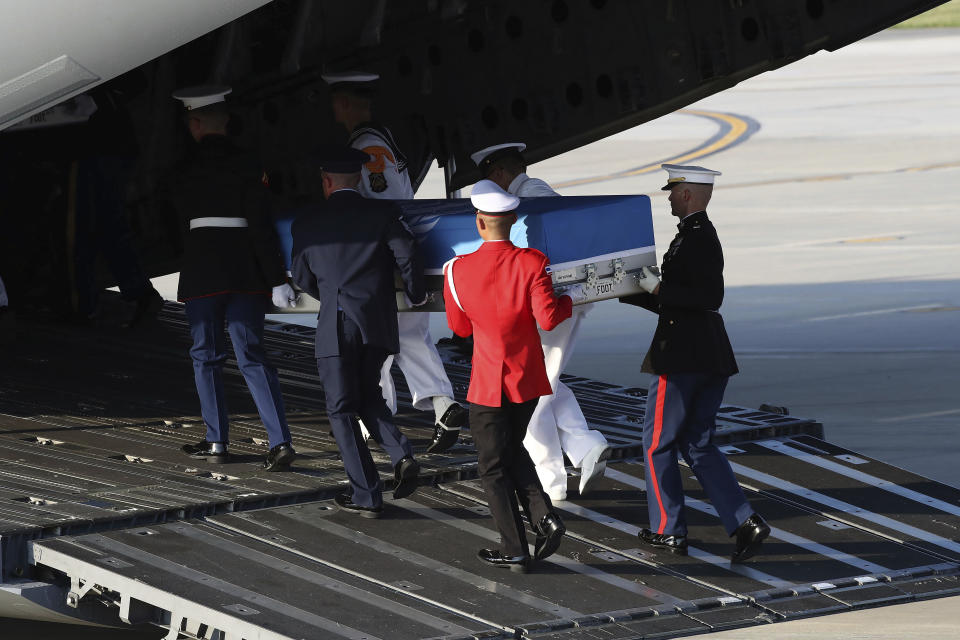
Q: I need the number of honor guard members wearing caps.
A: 6